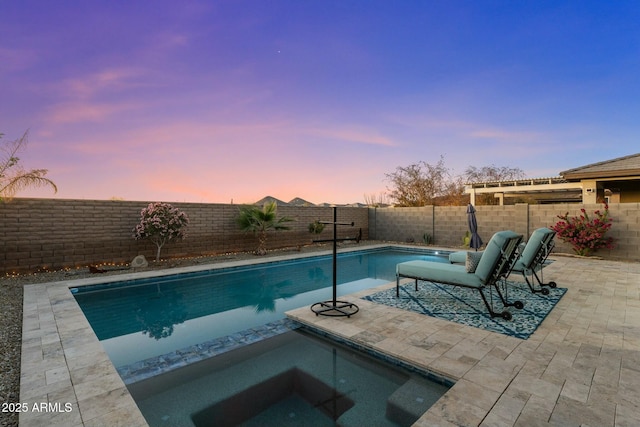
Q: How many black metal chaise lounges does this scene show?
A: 2